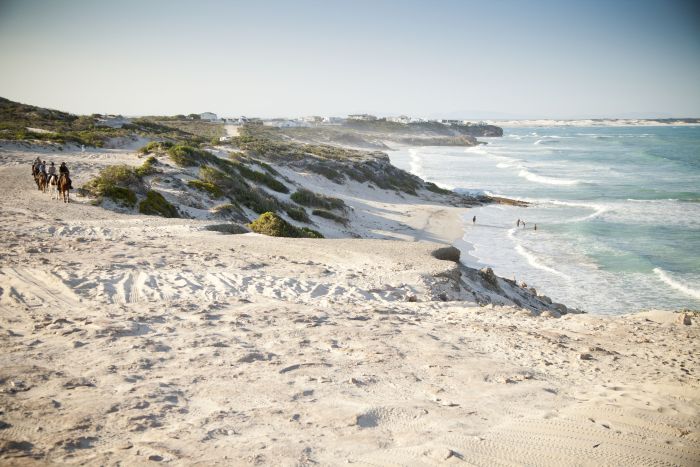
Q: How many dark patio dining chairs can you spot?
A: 0